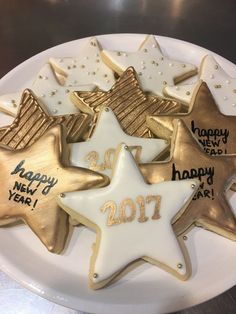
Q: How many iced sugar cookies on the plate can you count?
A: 11